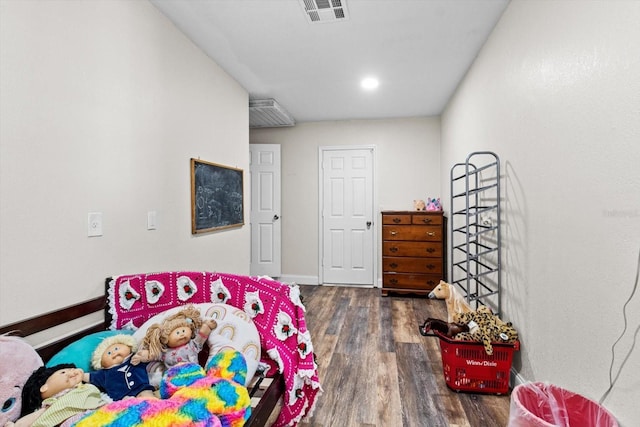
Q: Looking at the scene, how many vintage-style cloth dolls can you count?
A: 3